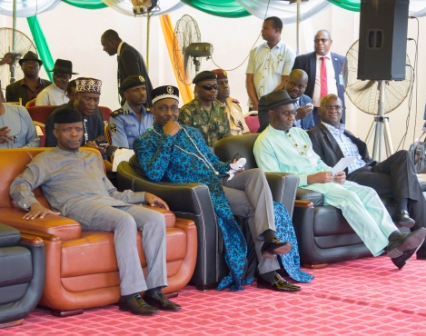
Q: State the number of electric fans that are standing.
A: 3